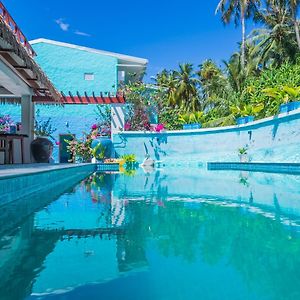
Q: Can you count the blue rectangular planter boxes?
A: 3